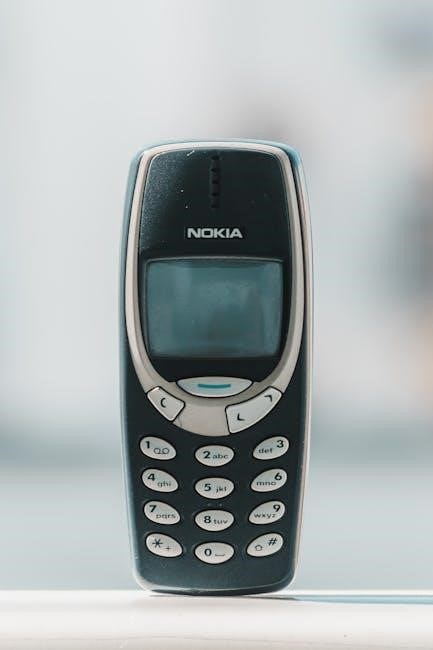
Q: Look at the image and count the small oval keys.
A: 12